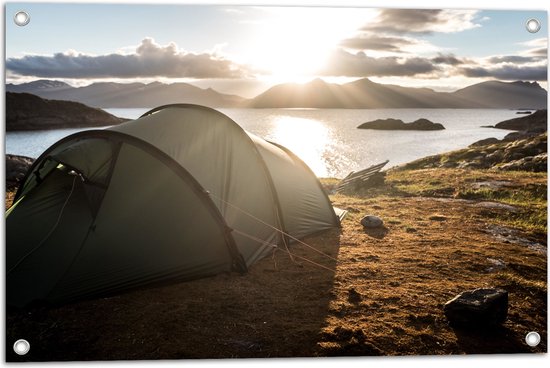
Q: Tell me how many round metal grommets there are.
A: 4